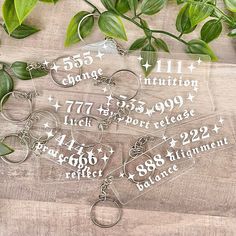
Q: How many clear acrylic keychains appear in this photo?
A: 9